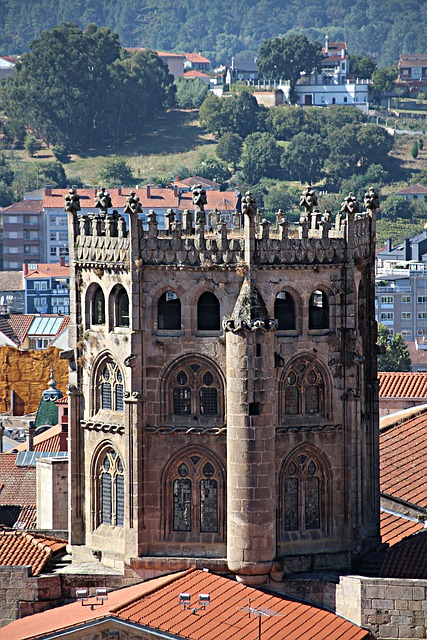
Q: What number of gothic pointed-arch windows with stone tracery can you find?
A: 6